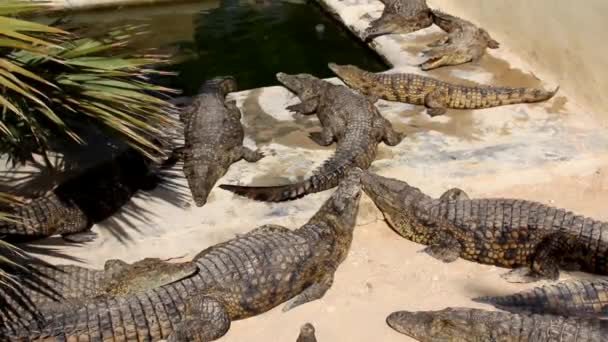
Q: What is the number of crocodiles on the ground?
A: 12